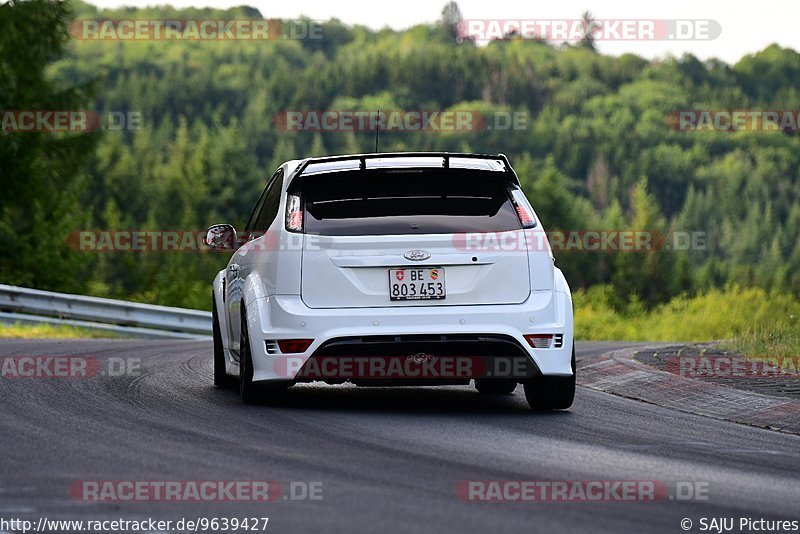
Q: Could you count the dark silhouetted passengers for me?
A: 0